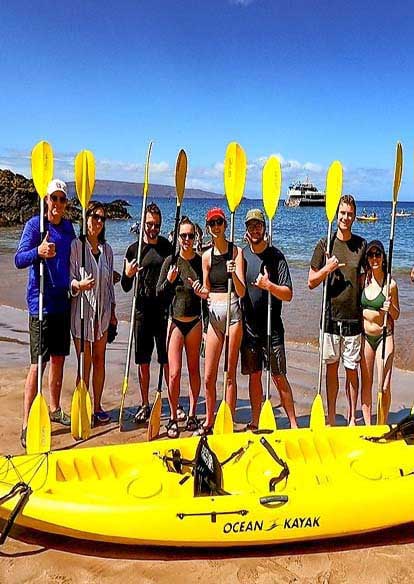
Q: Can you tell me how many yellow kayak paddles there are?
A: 8